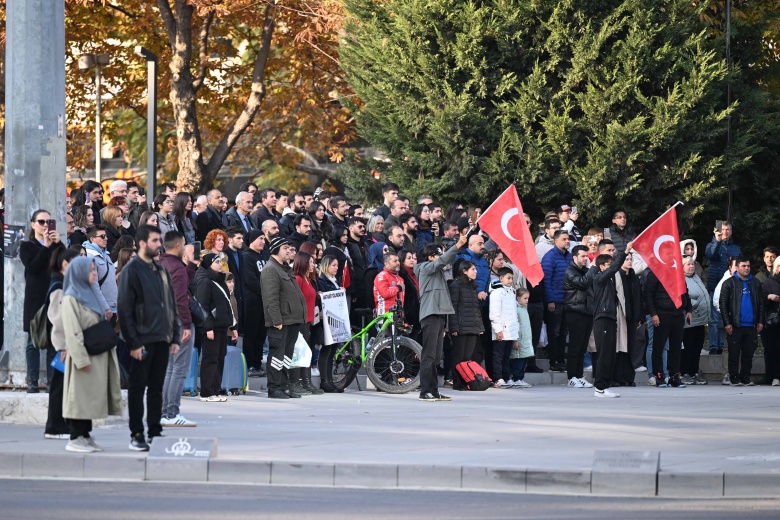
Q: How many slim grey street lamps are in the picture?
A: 2